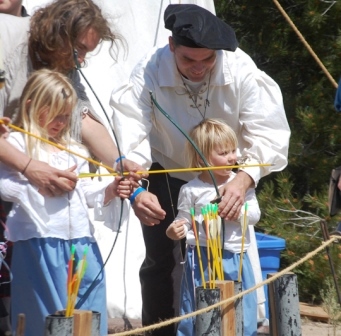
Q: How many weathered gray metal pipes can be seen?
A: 5